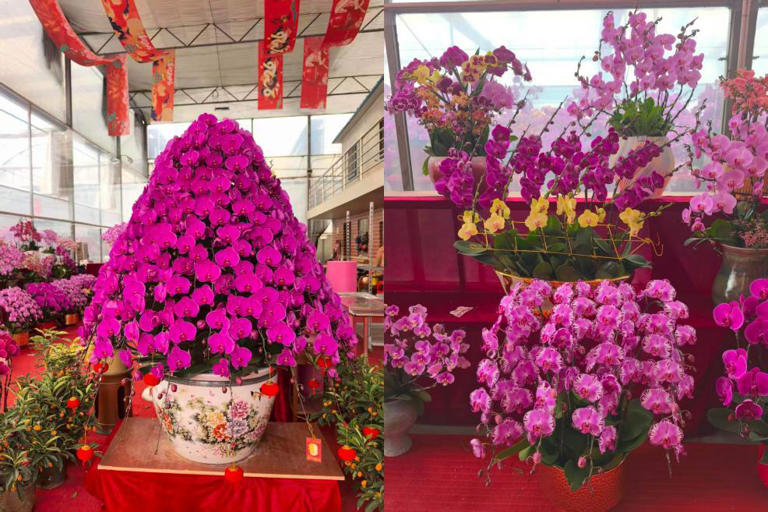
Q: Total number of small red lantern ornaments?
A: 10